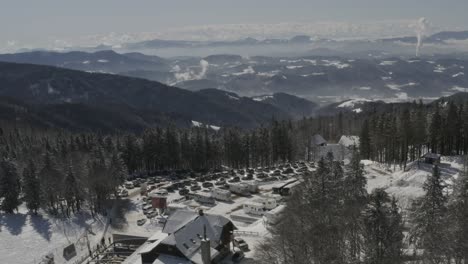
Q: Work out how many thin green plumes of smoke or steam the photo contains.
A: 0